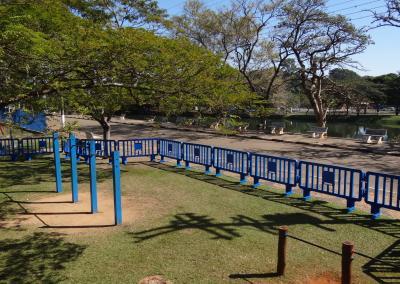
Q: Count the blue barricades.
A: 11